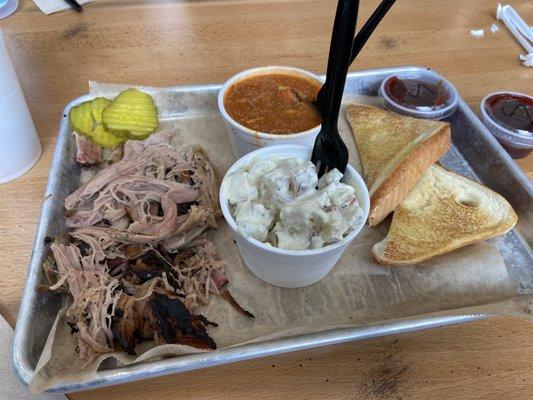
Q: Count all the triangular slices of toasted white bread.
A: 2